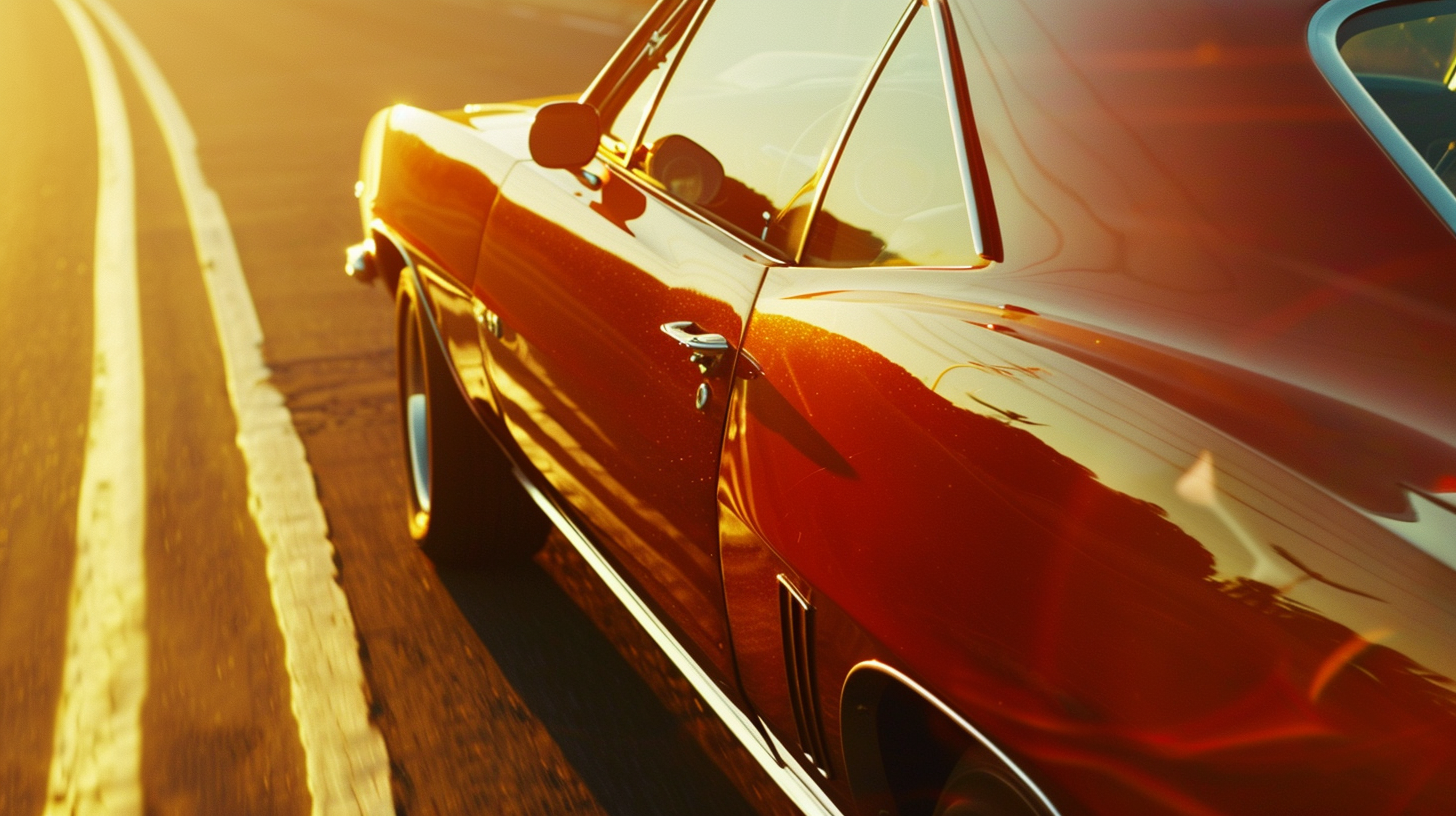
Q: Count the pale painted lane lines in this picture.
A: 2